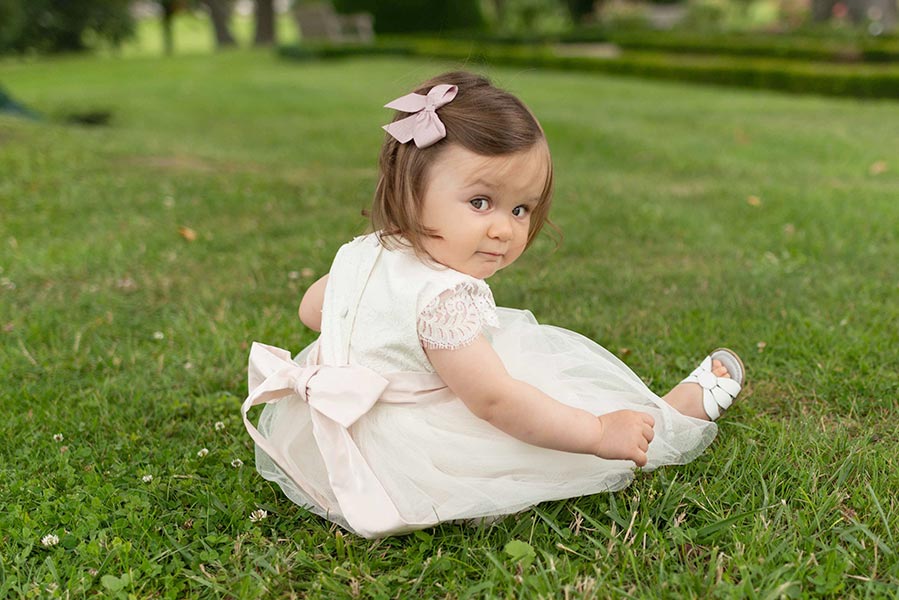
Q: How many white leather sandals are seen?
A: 1